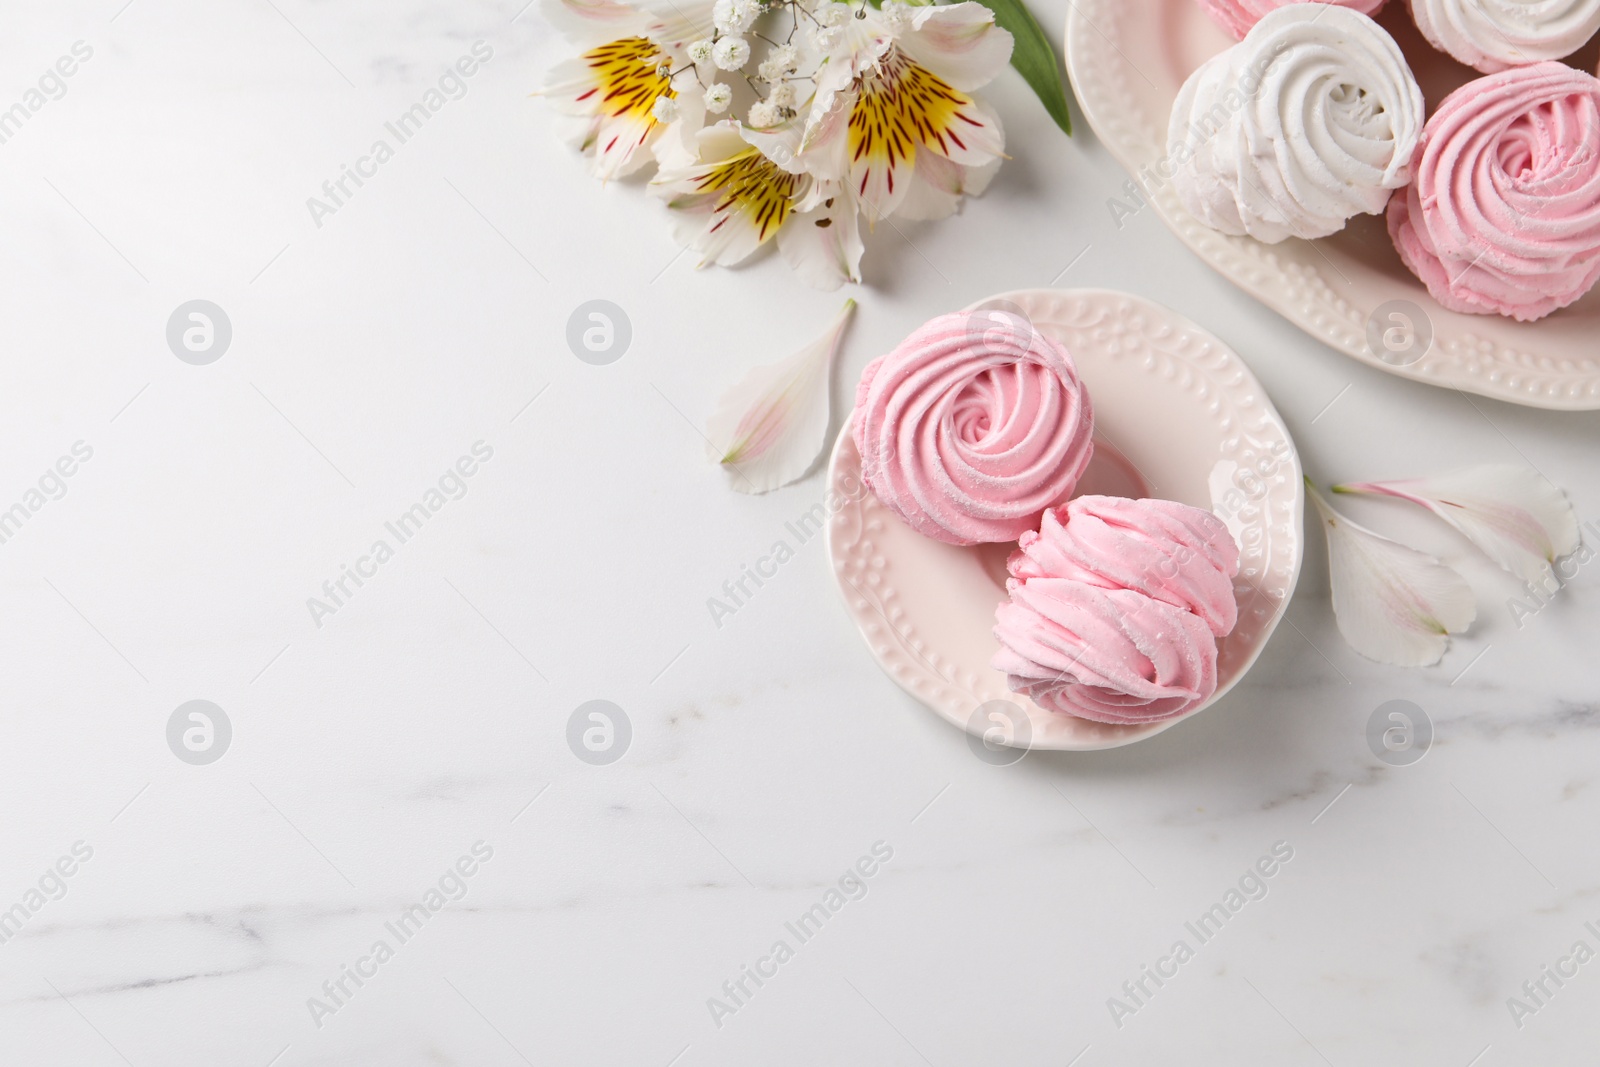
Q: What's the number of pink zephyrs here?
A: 4